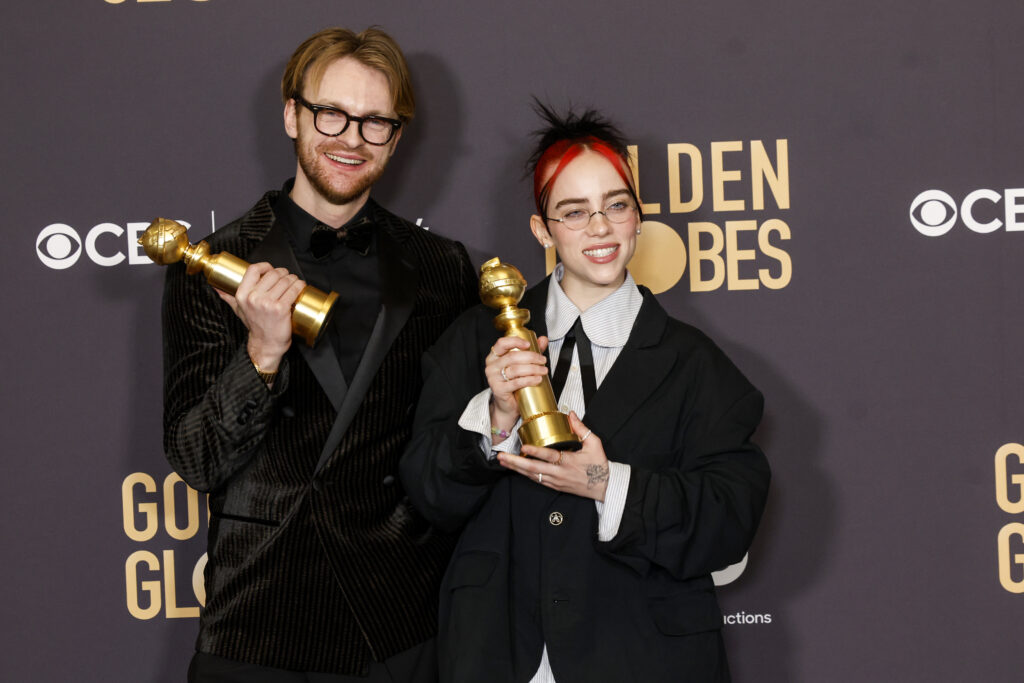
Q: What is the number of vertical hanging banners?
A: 0